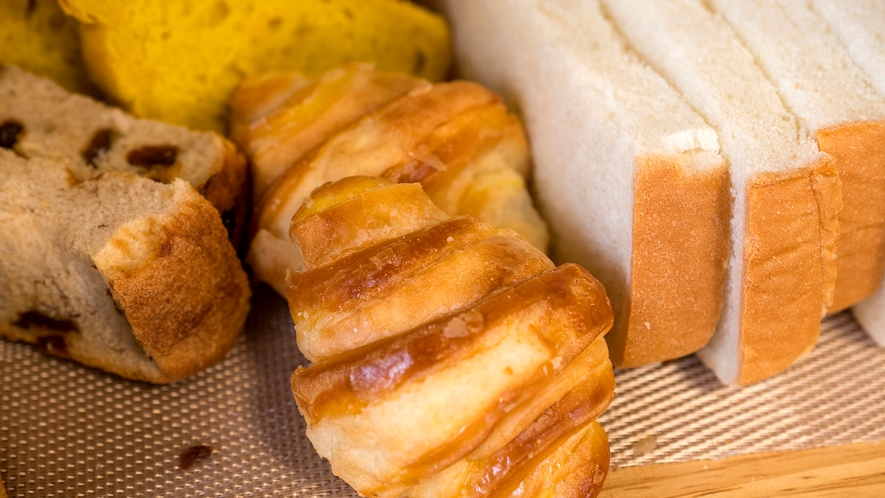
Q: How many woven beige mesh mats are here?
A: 1